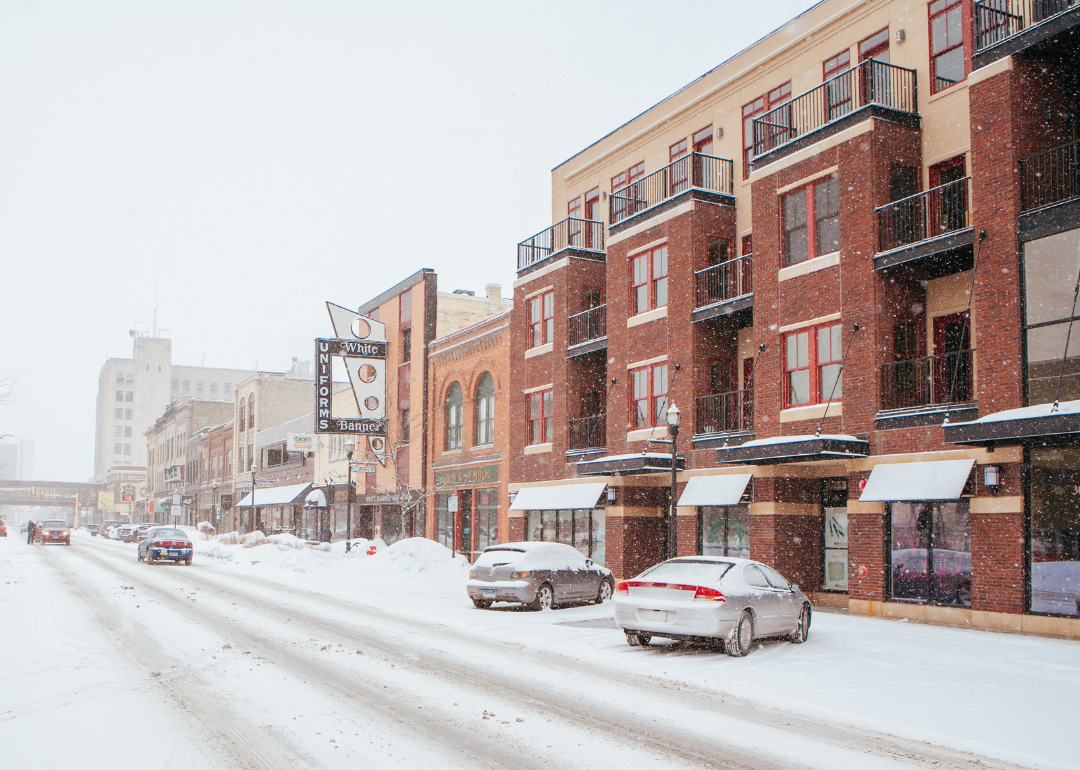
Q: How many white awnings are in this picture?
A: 5